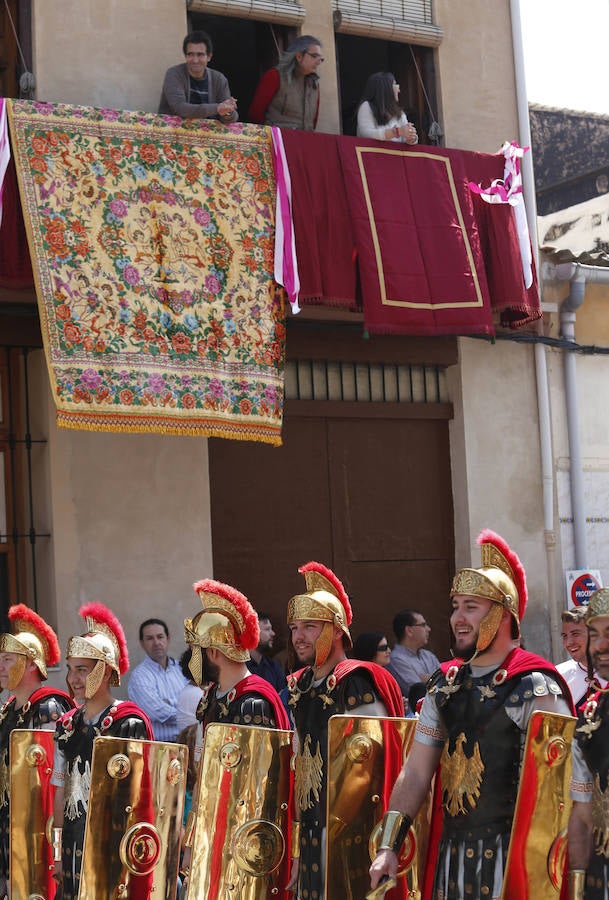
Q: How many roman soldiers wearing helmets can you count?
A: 6